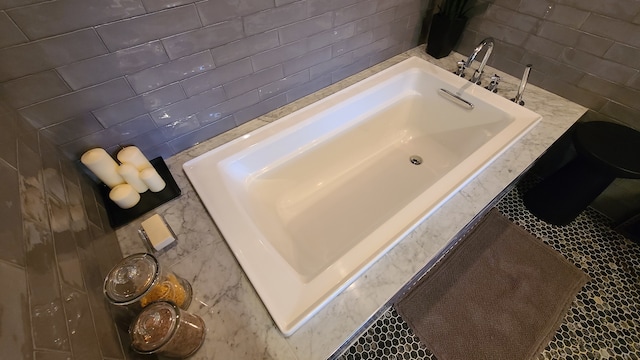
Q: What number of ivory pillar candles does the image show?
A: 5